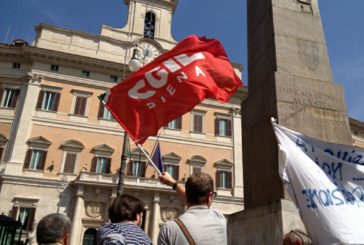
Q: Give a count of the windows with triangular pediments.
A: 4